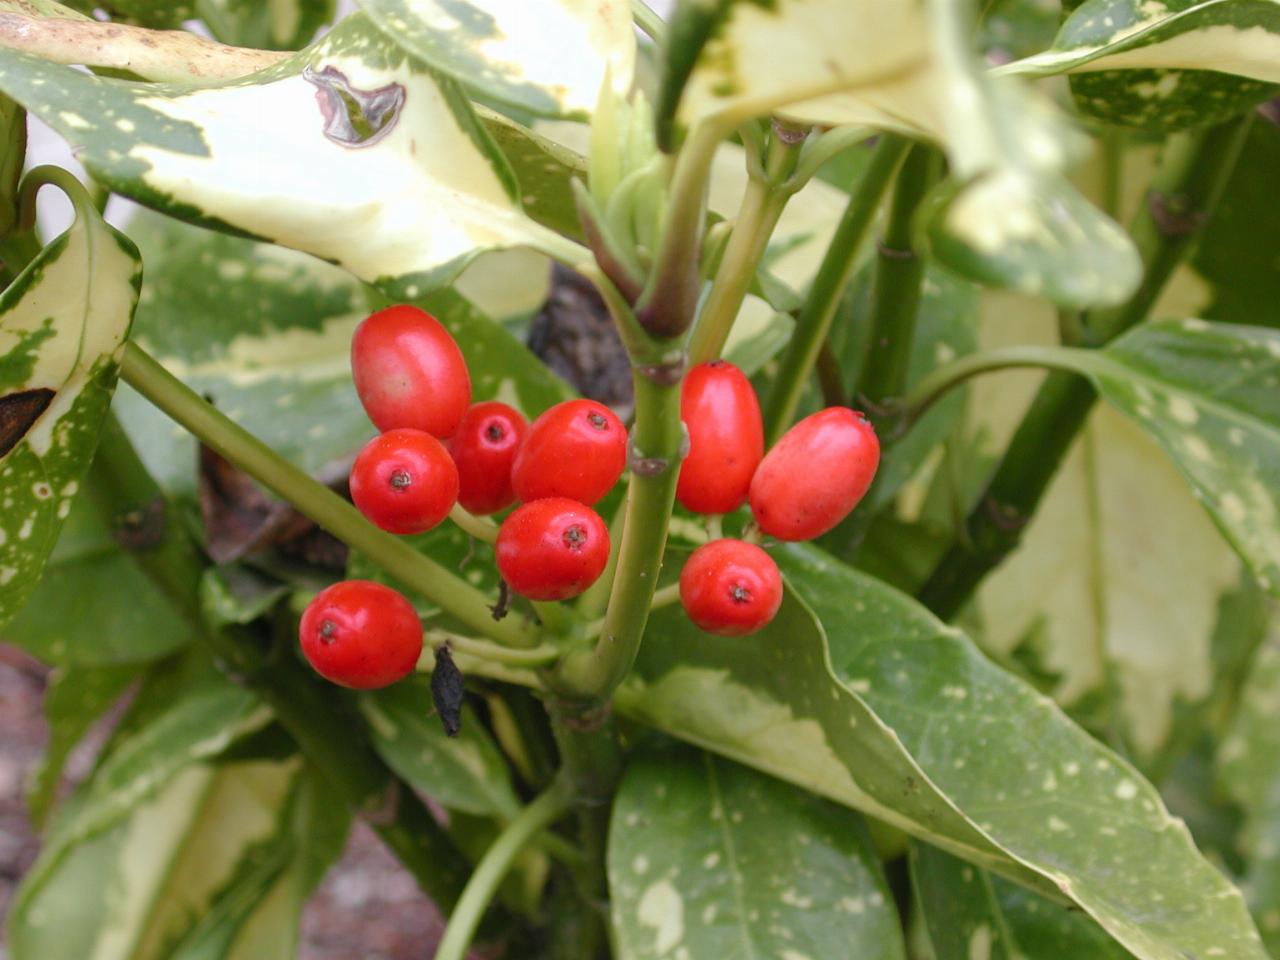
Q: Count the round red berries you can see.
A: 9